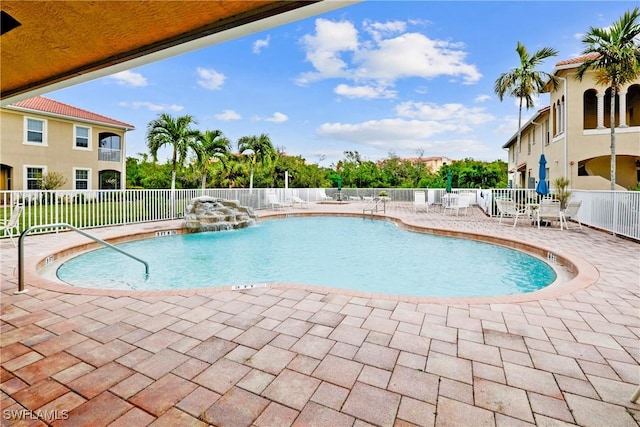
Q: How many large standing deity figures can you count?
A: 0